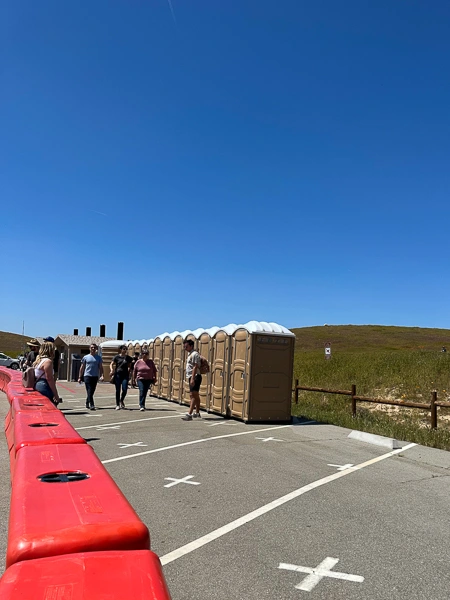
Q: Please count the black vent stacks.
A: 4